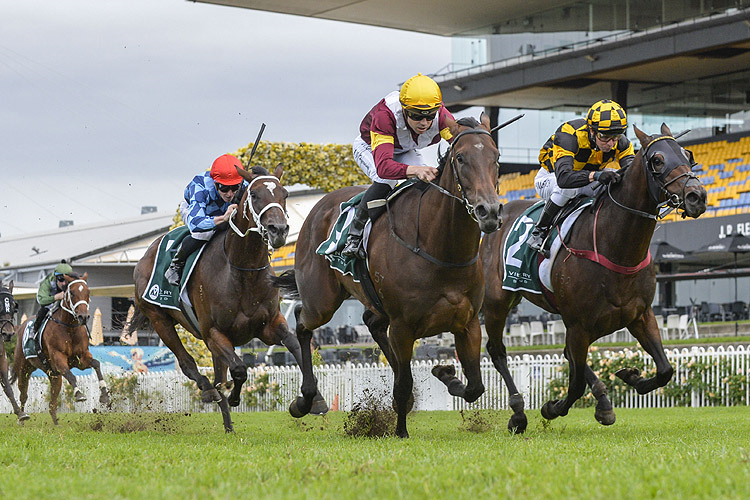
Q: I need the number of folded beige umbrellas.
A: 3